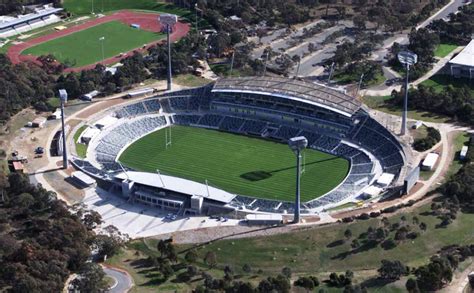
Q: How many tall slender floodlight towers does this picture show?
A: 4